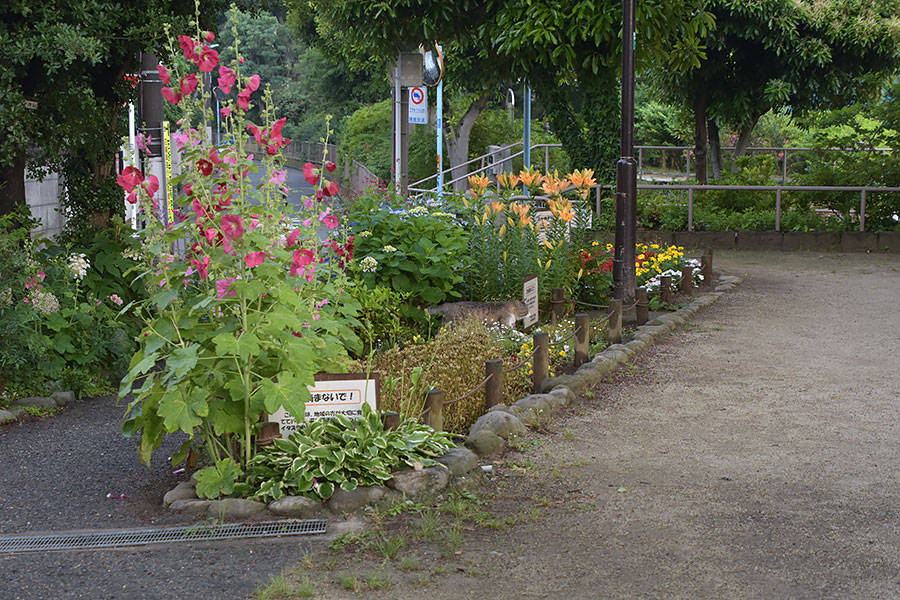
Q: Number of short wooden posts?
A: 13